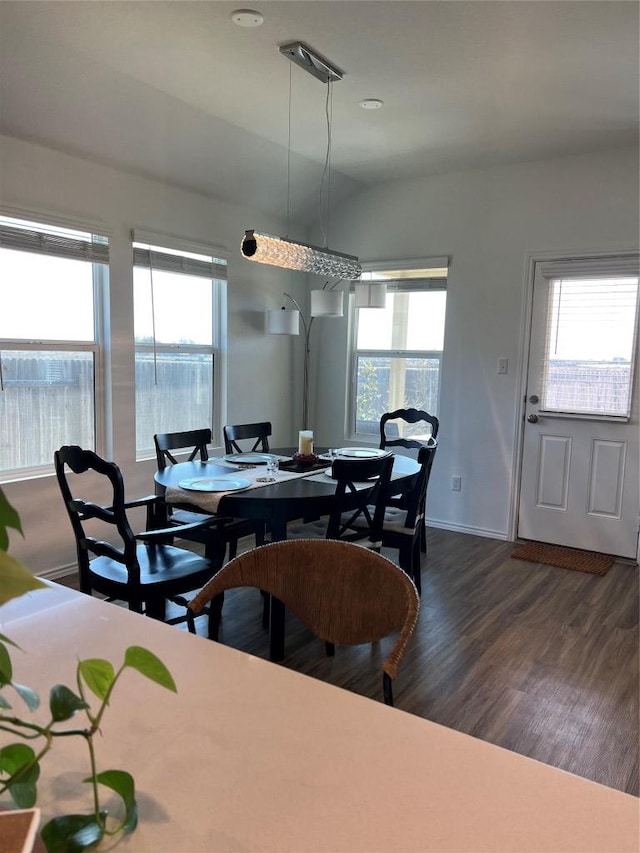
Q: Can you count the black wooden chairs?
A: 6